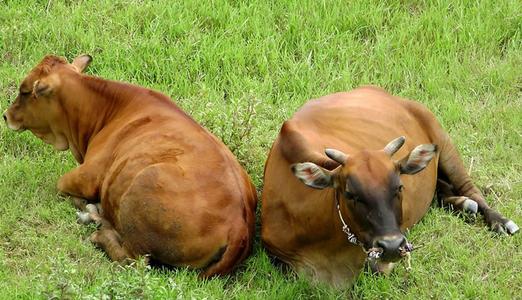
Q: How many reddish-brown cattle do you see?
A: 2